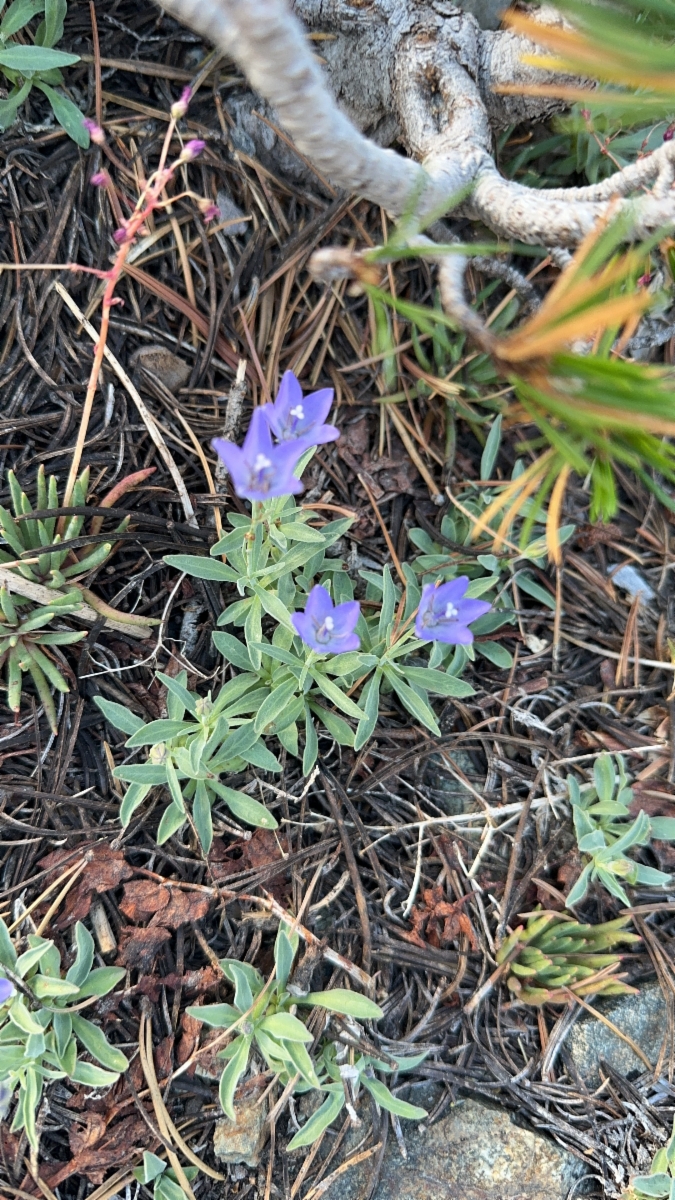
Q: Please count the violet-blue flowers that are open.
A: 4